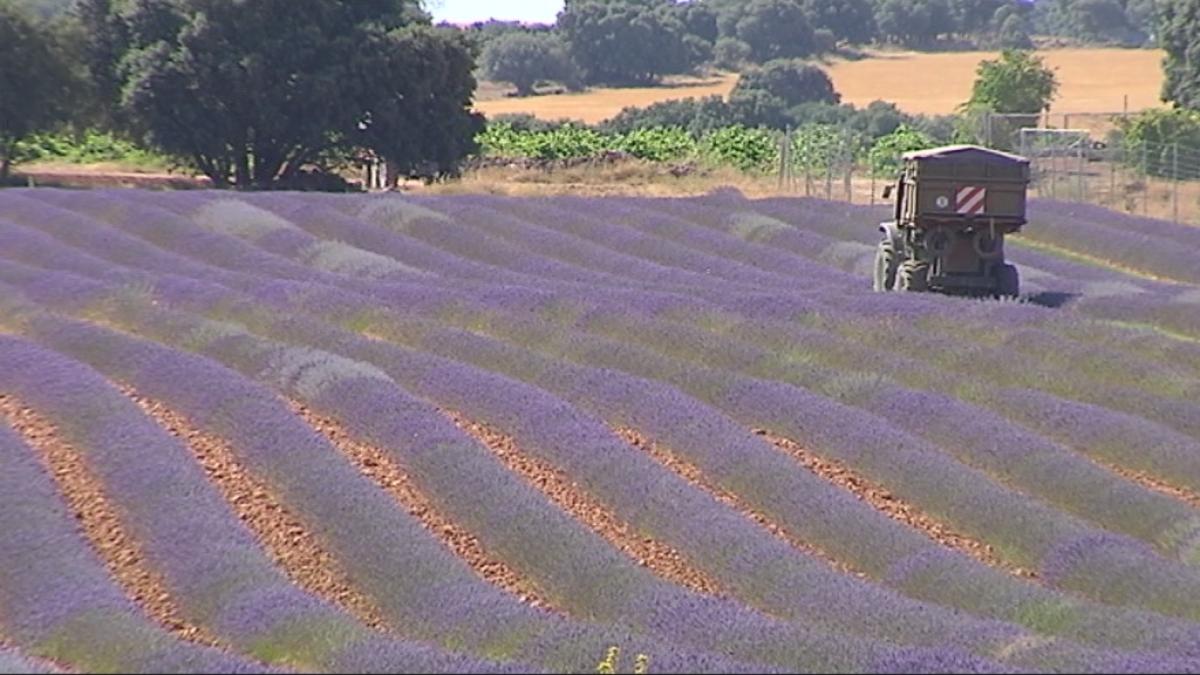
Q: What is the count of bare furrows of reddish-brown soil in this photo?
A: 7